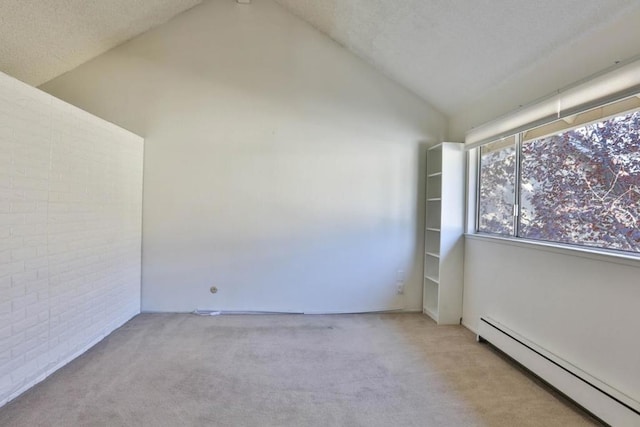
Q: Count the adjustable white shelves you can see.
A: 5